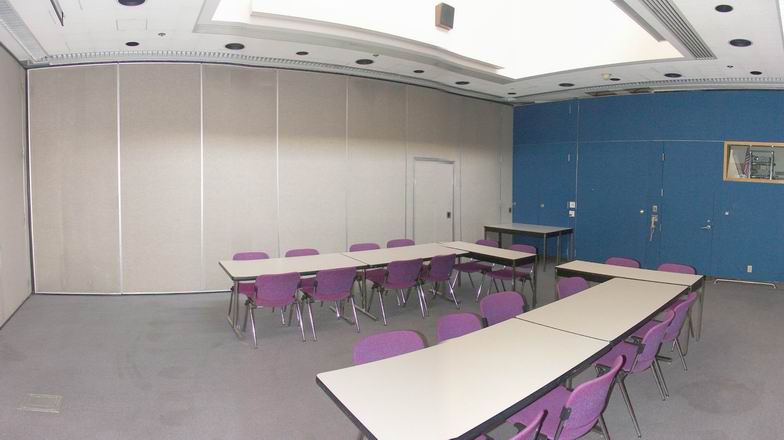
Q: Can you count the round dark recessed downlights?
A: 14